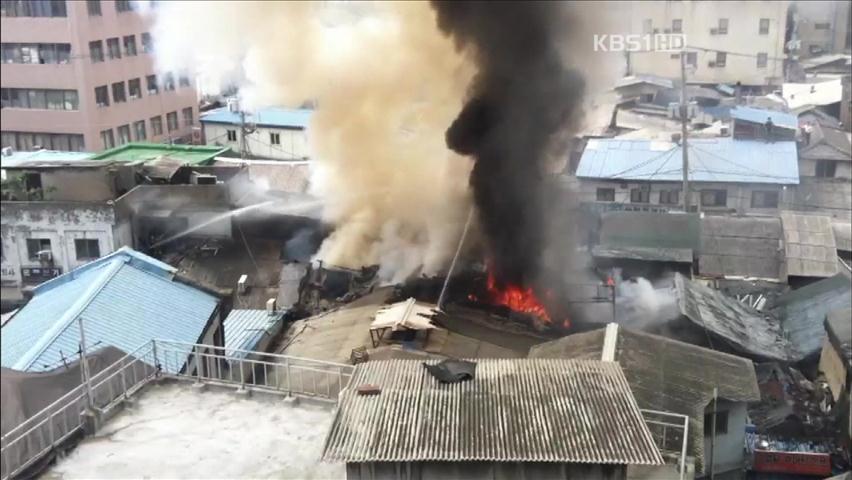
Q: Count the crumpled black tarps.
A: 1